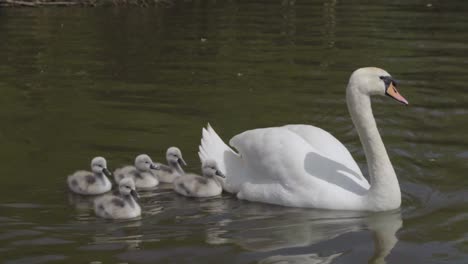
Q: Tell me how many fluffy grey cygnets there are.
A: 5